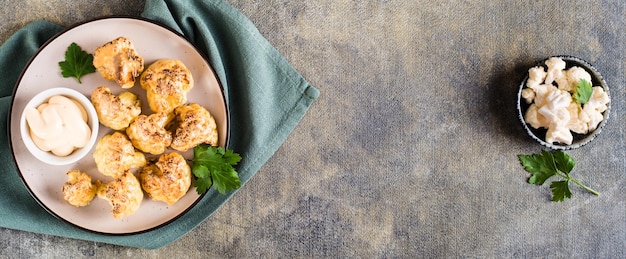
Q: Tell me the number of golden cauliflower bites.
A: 9